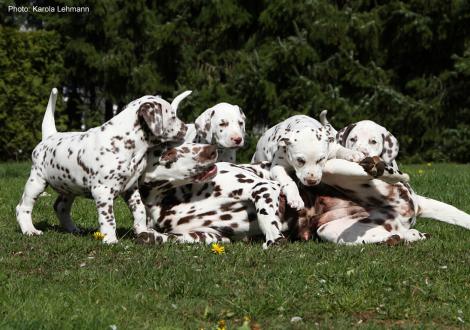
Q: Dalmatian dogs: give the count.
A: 5